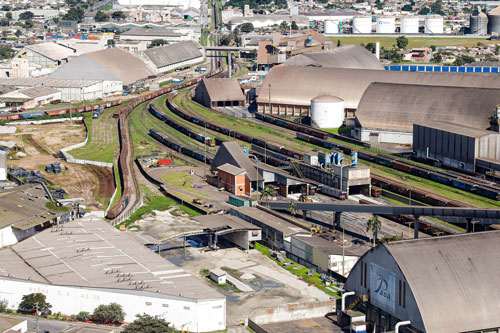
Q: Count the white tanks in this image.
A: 6